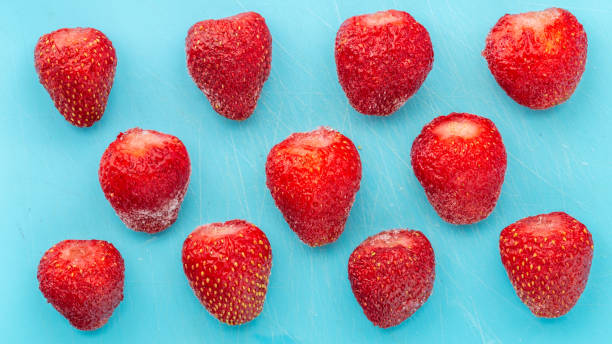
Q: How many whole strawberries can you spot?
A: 11